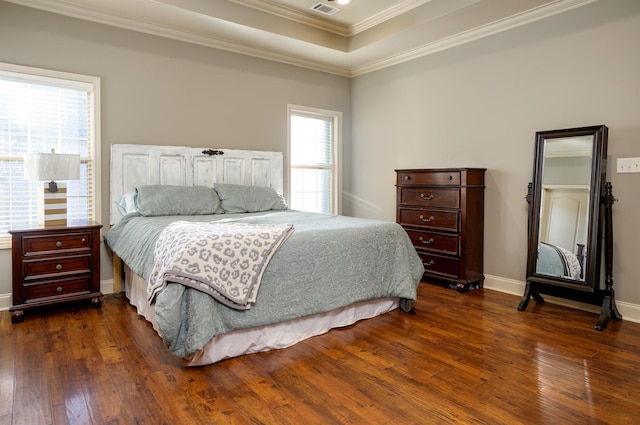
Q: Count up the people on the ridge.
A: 0